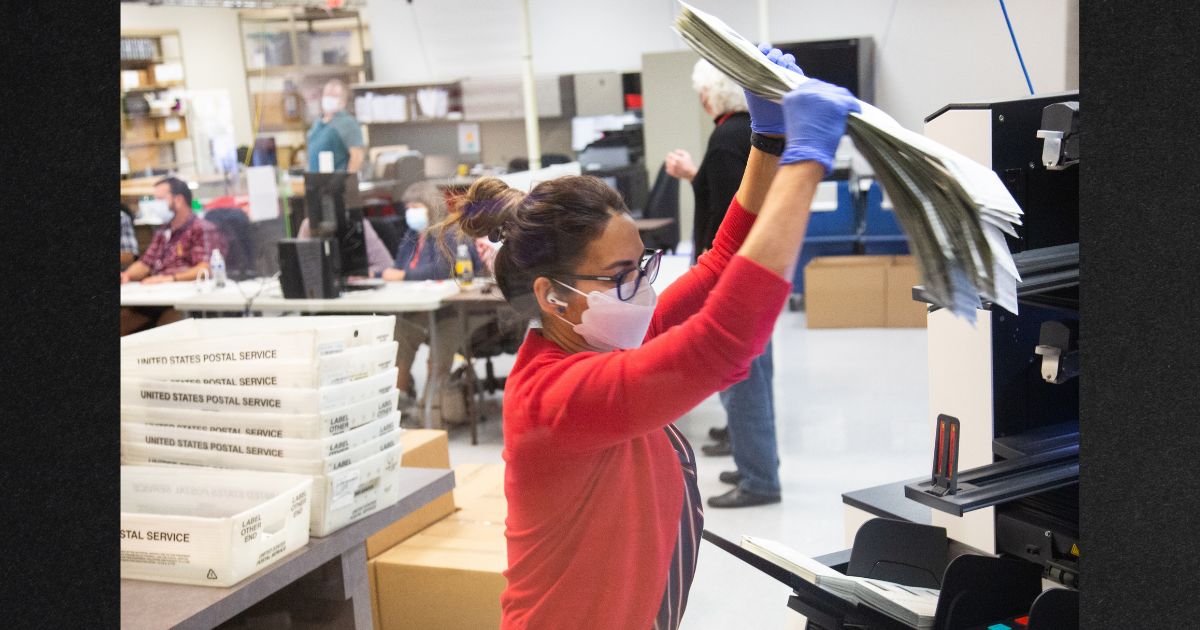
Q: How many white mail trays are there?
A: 8